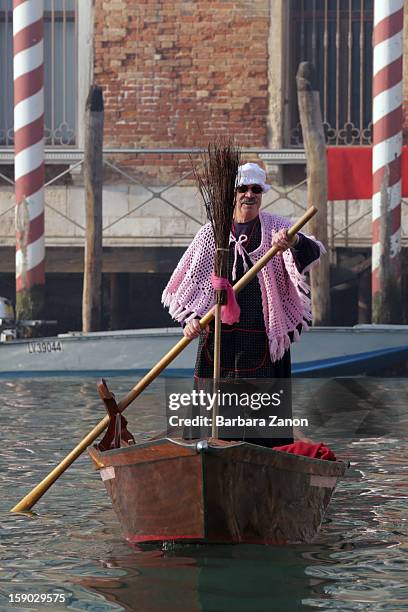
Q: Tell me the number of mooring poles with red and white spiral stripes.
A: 2